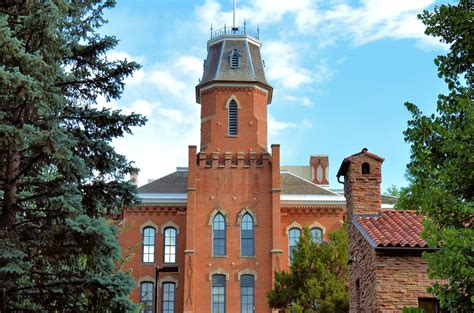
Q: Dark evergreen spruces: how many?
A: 1